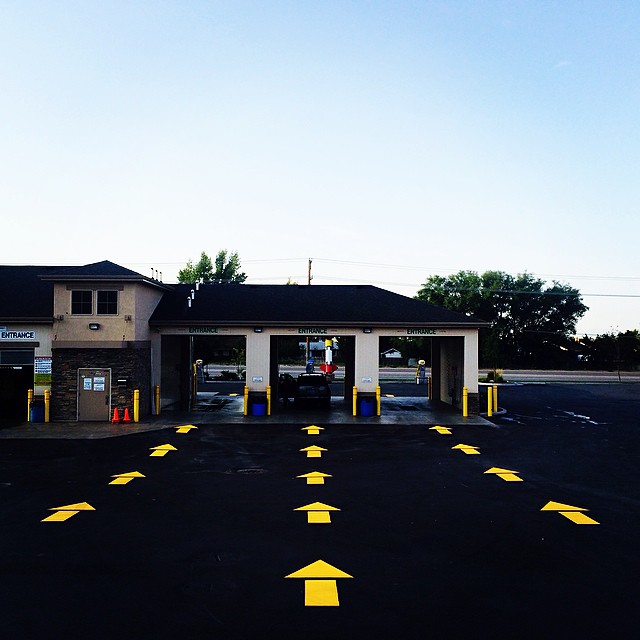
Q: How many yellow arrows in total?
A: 13